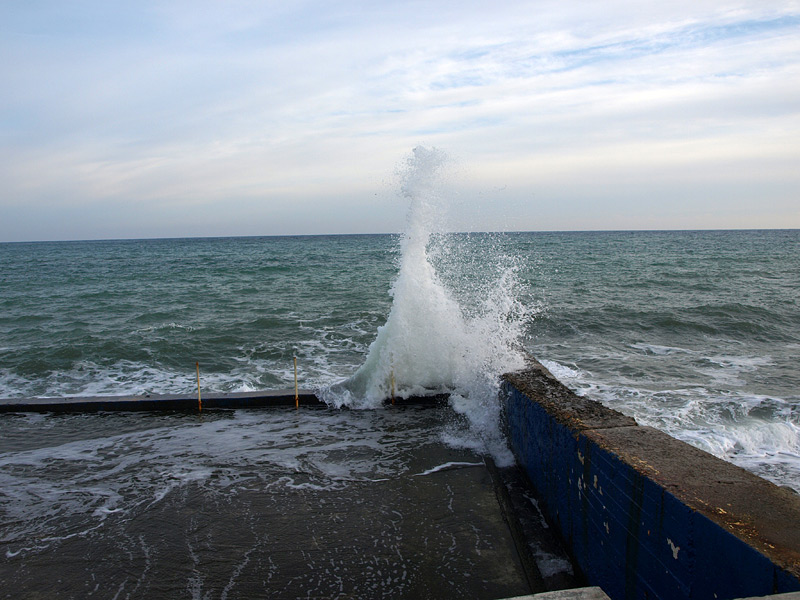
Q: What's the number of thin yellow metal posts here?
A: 3